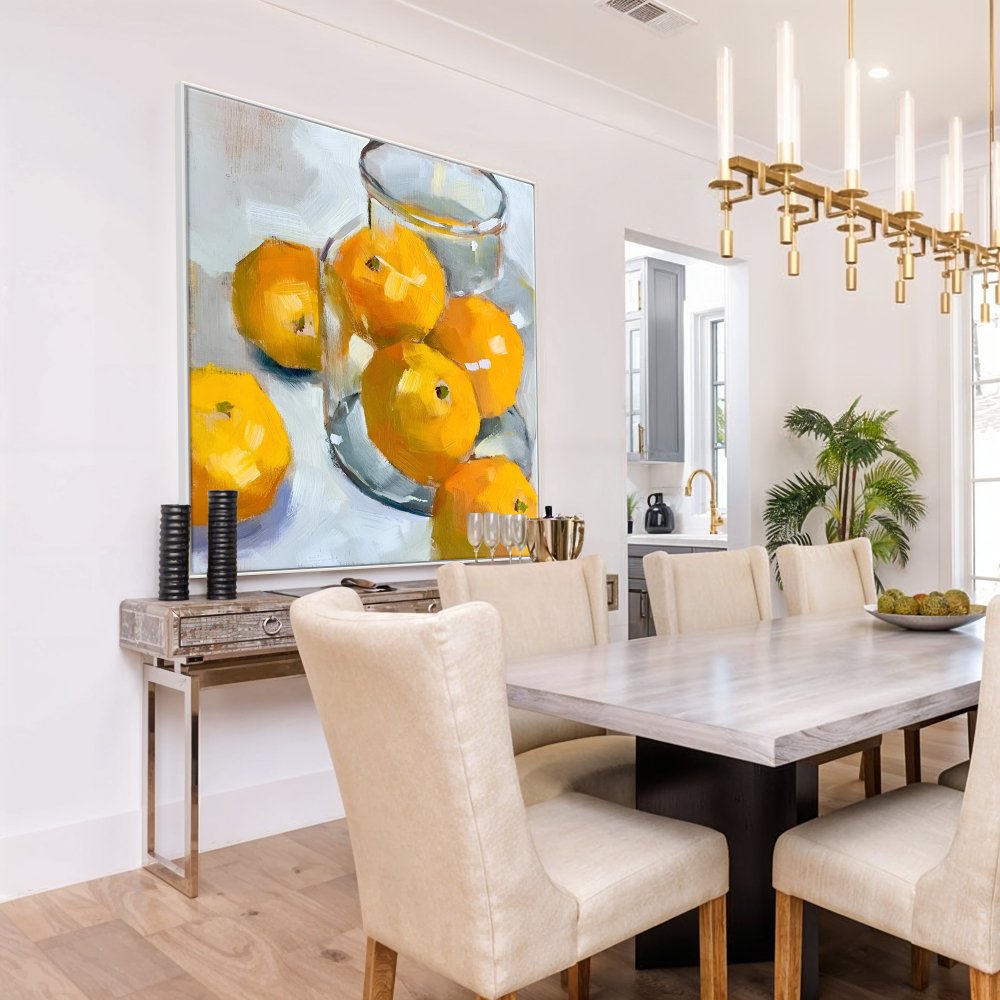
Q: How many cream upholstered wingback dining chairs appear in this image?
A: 5